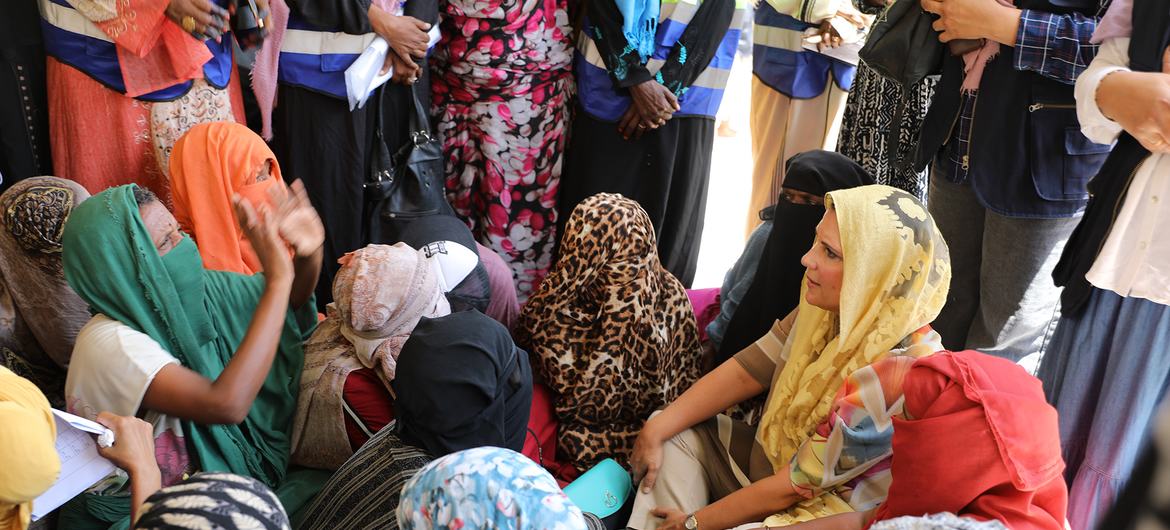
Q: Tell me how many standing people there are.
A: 9